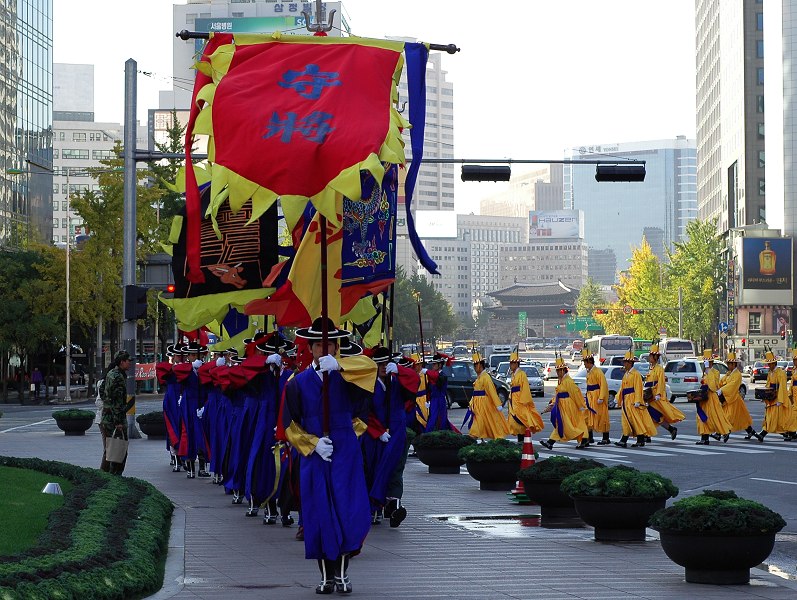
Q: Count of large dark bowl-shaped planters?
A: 7